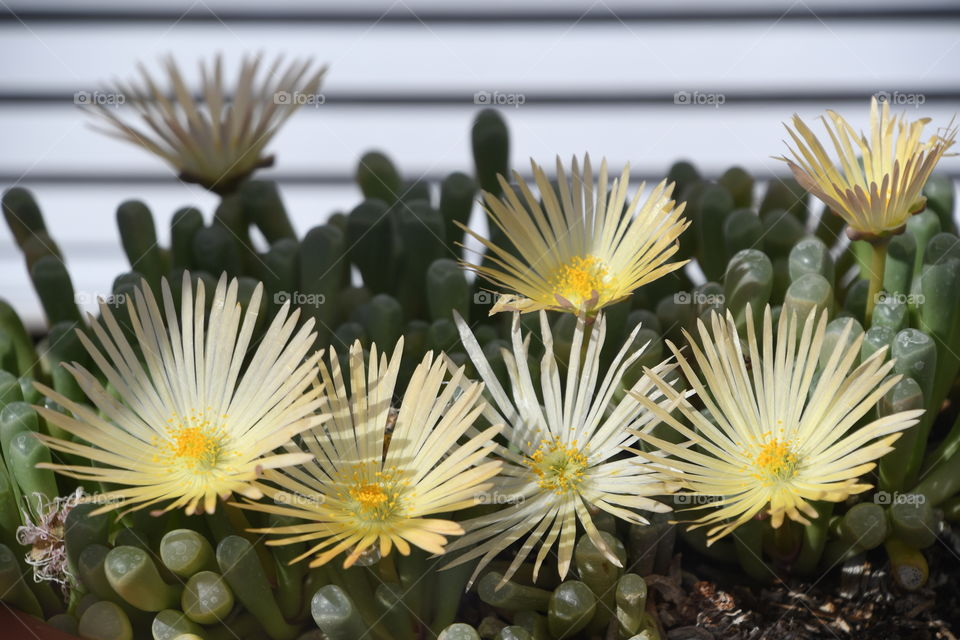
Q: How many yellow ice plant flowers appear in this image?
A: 7